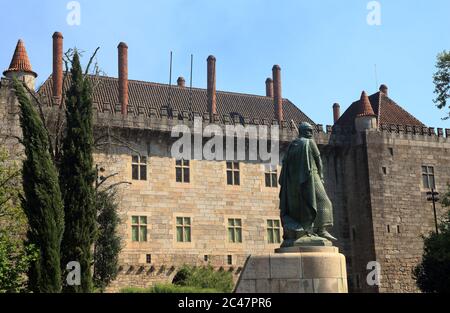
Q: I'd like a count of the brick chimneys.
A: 8